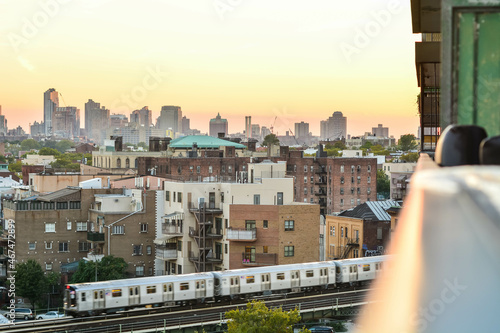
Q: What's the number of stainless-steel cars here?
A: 3